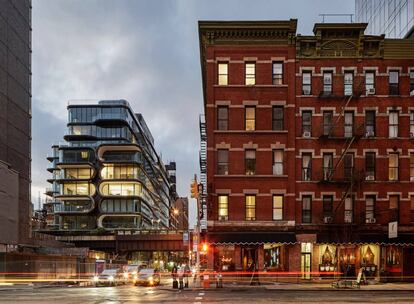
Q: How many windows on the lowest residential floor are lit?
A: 3